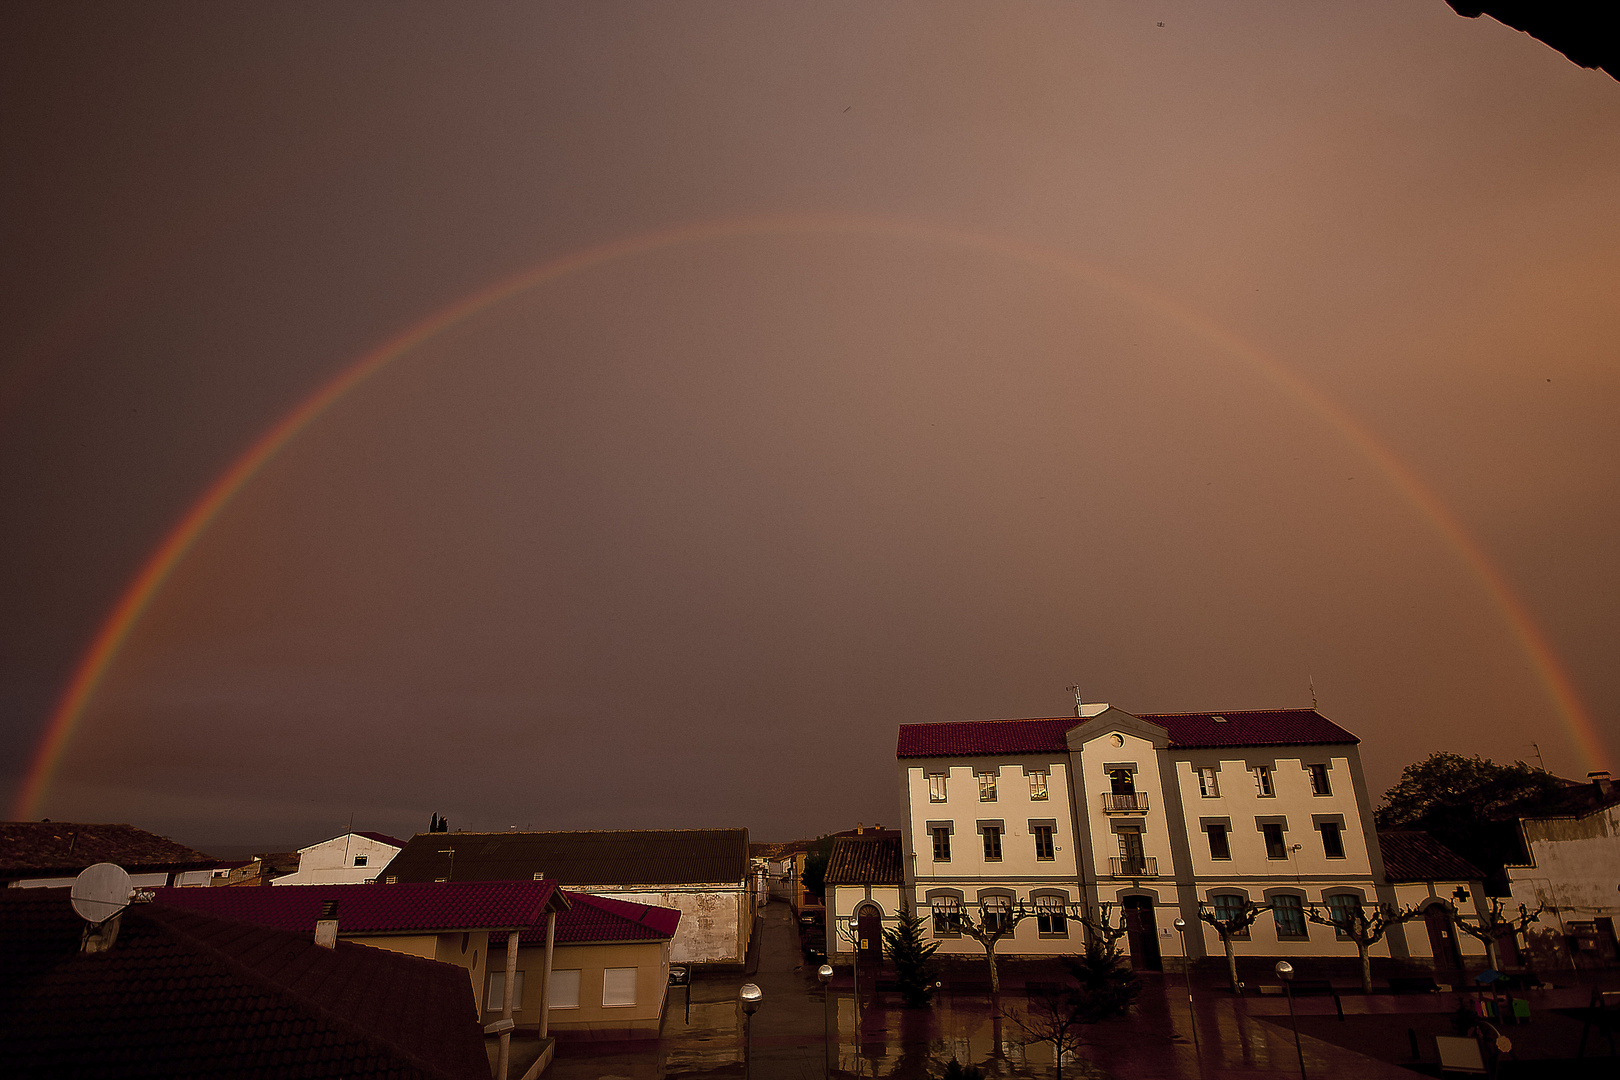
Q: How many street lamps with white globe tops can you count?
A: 5